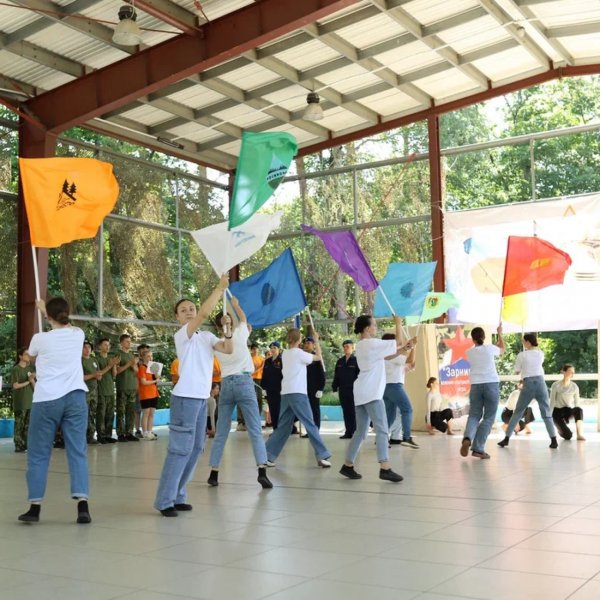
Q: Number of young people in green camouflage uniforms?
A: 4